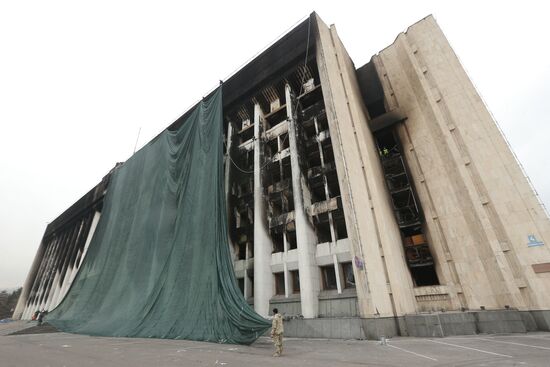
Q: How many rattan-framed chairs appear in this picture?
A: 0